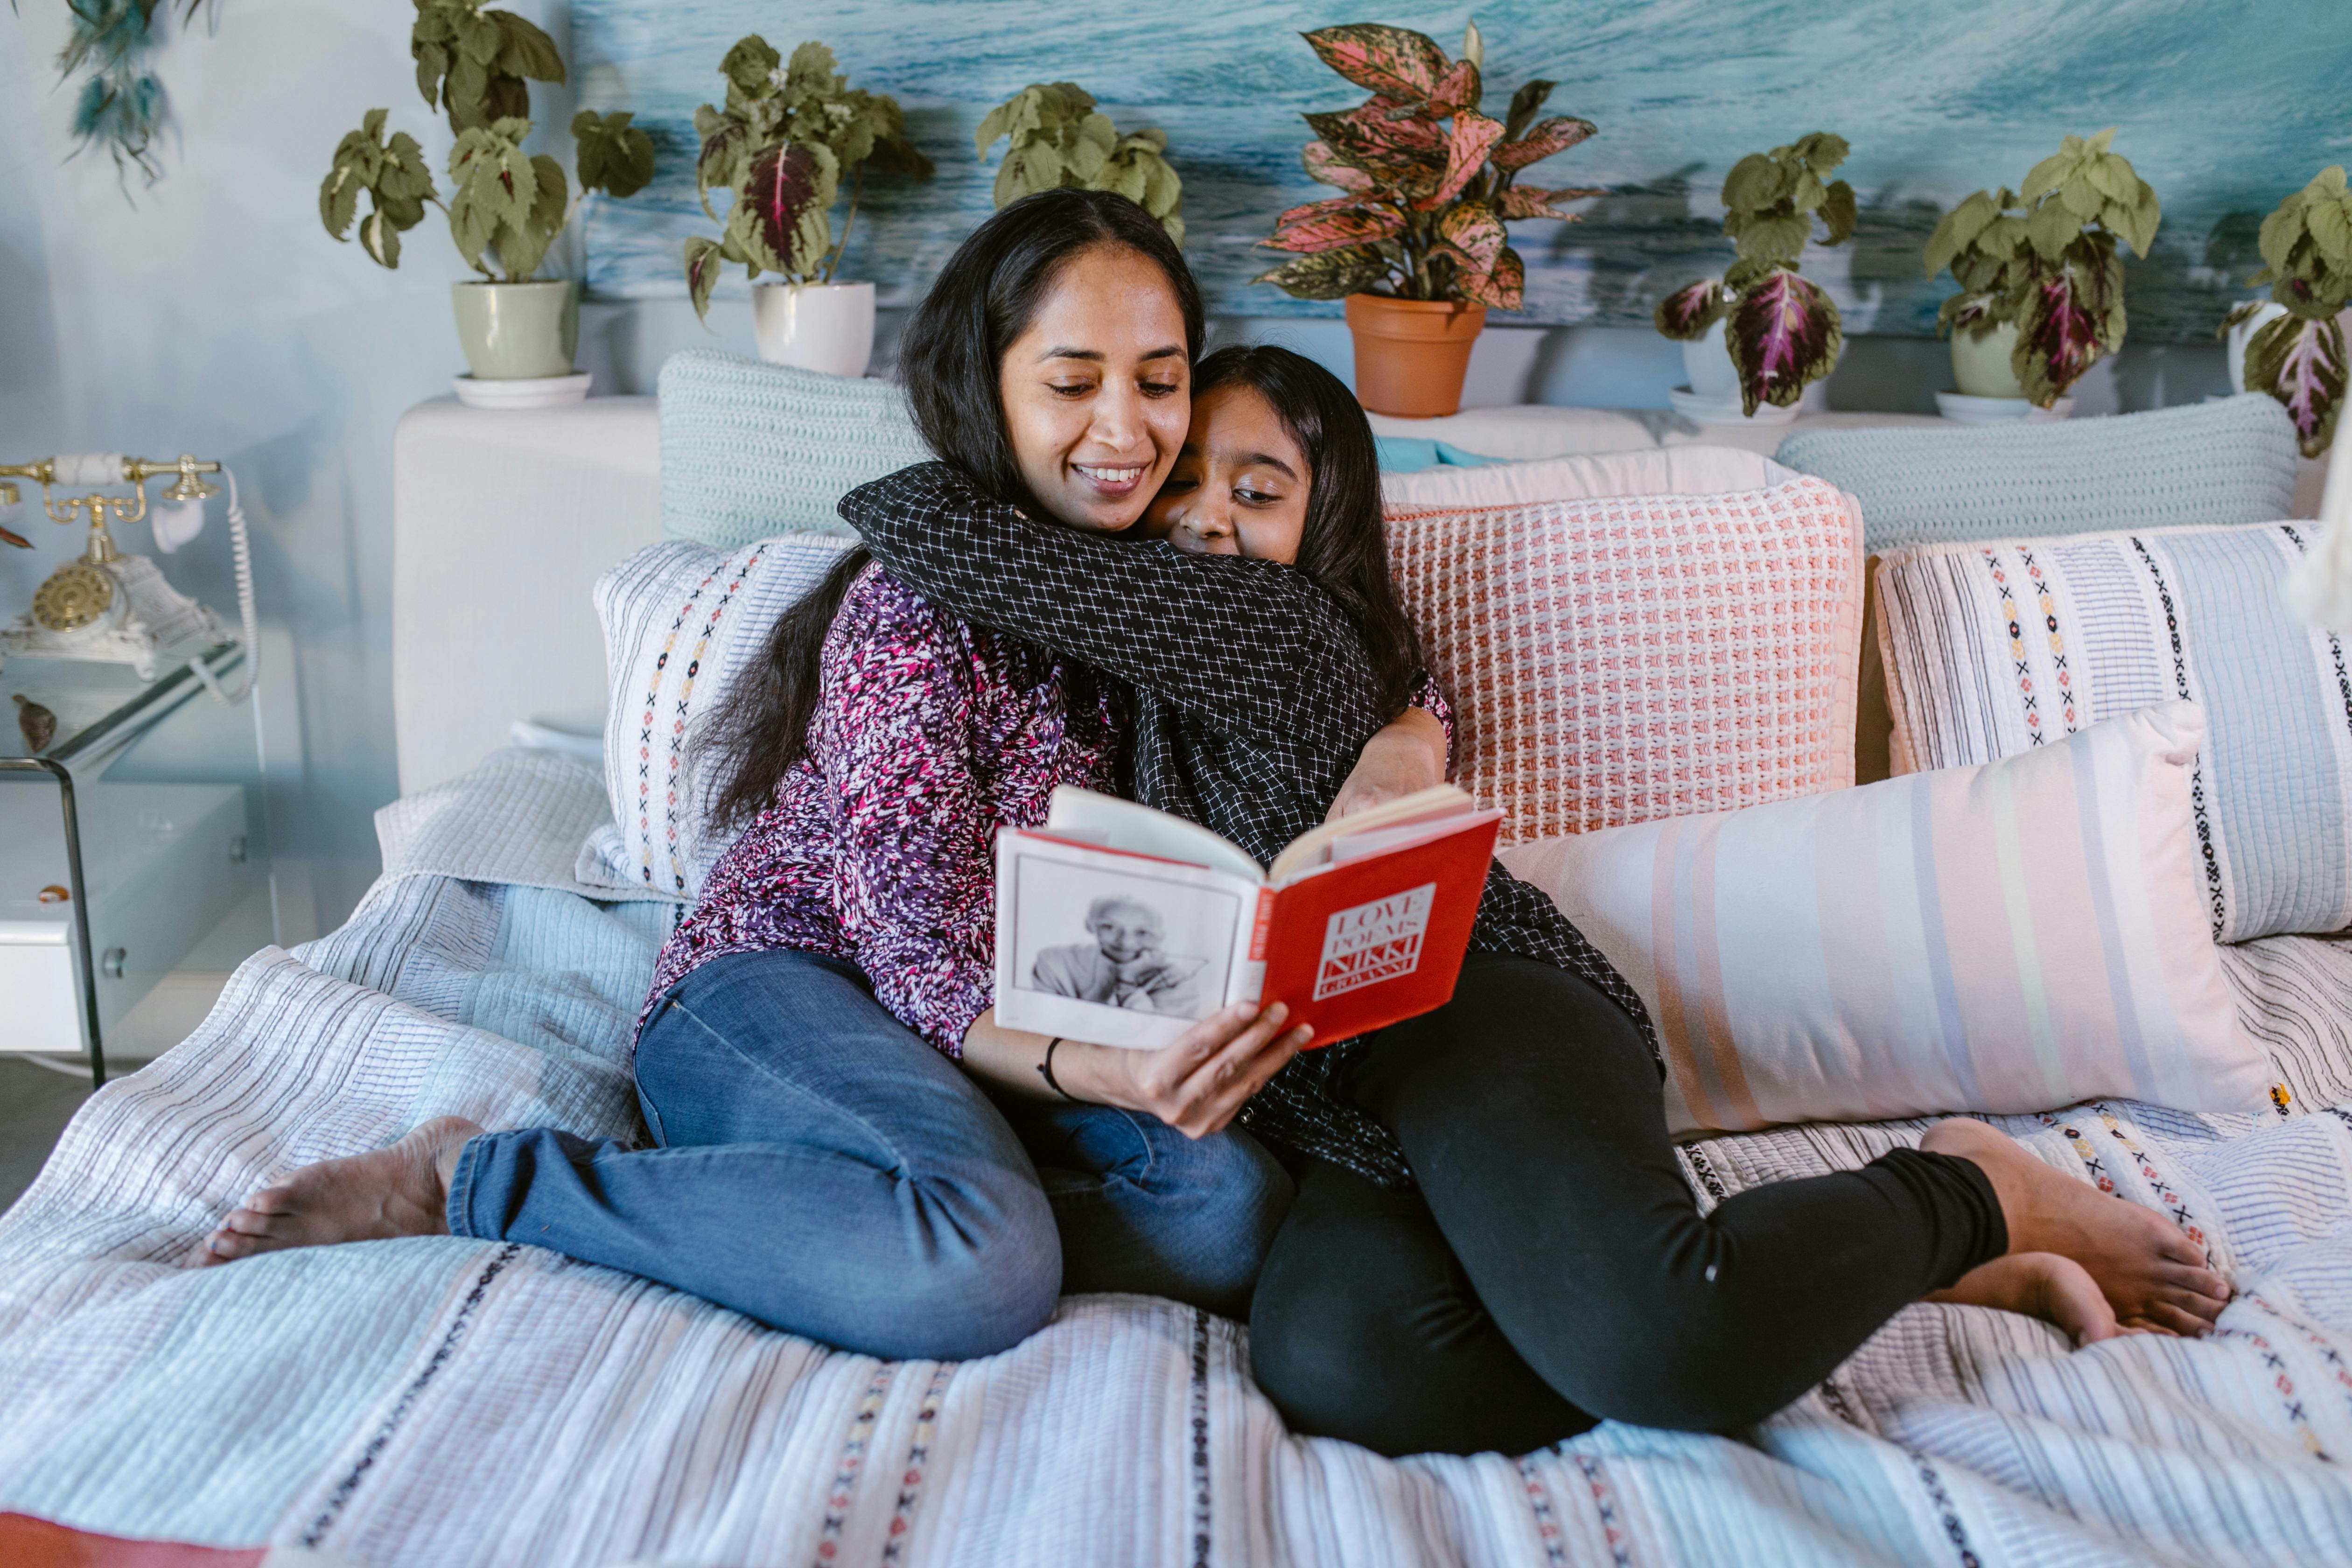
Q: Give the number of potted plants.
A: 7